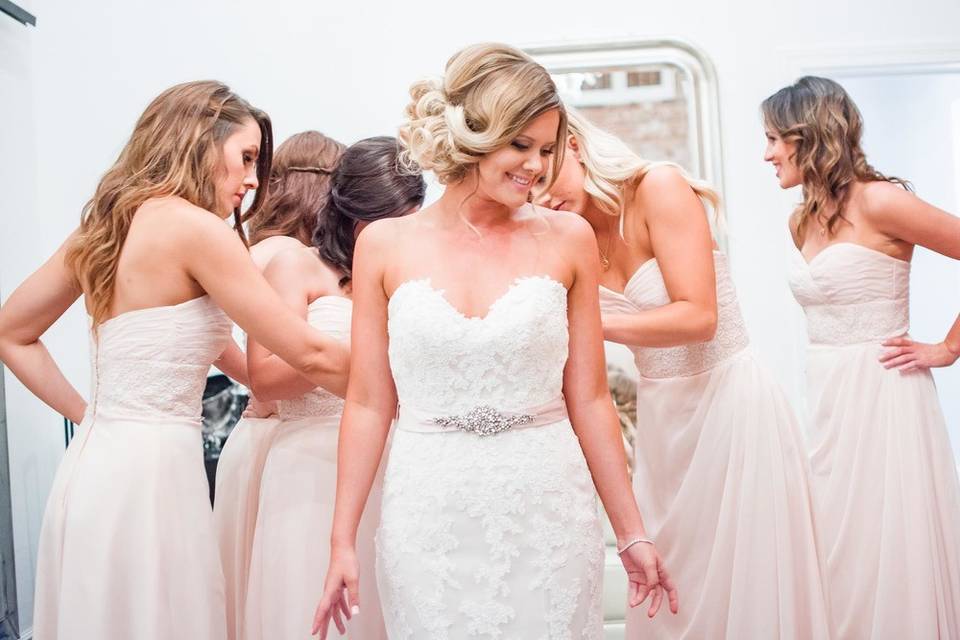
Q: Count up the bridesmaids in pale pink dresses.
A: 5